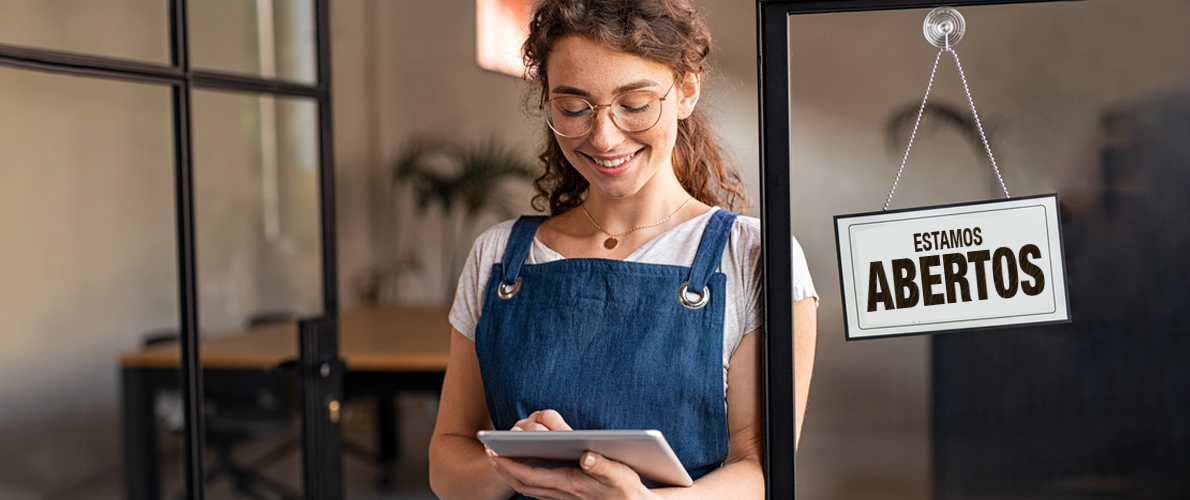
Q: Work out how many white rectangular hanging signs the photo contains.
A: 1